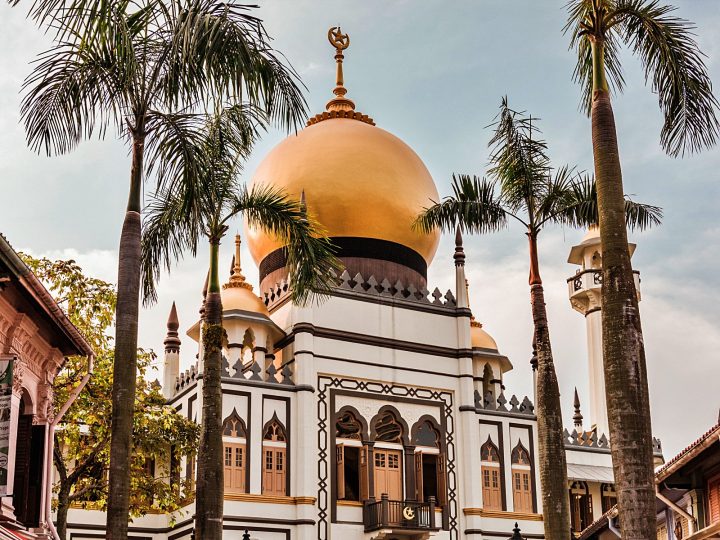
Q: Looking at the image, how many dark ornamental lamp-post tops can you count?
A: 2